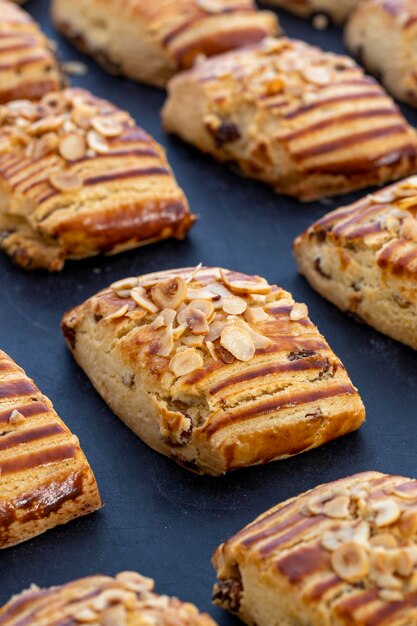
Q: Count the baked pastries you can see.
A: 11